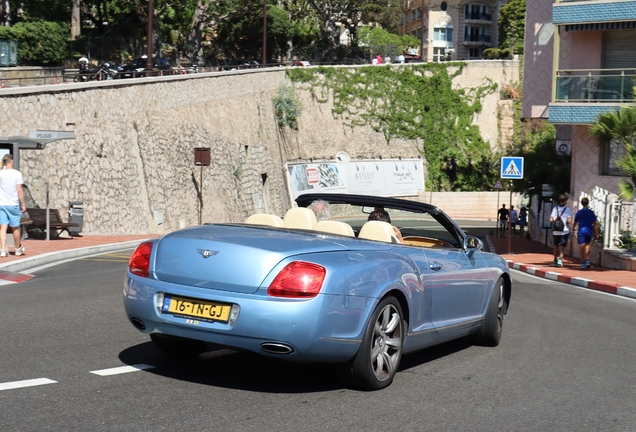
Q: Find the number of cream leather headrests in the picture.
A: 4